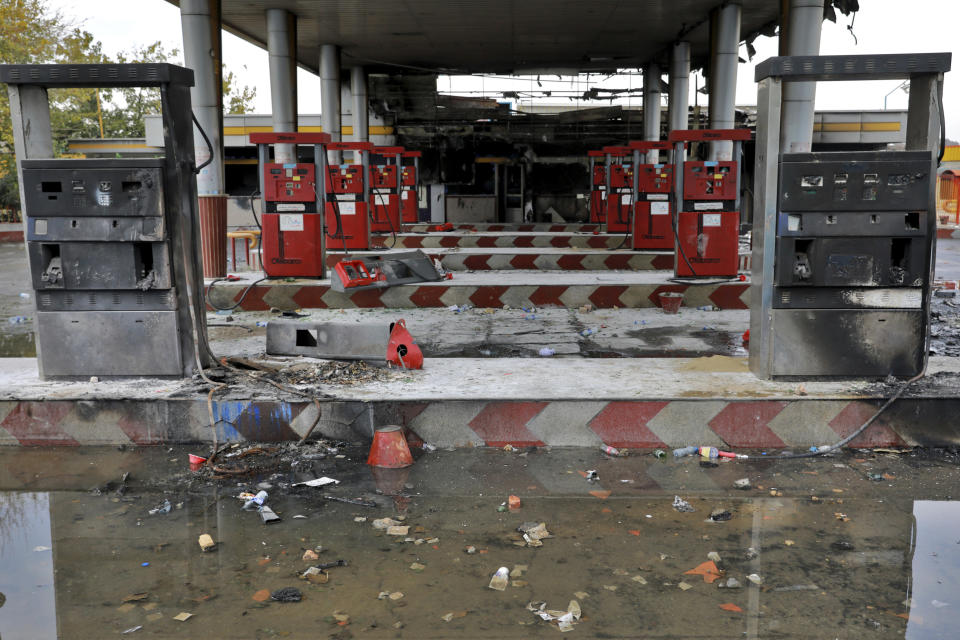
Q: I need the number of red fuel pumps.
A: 8